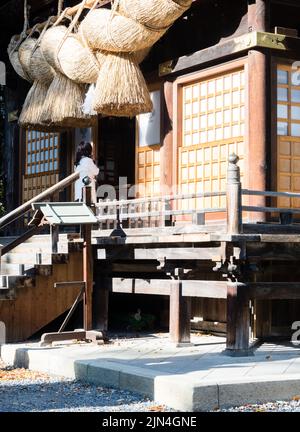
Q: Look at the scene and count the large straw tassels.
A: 3